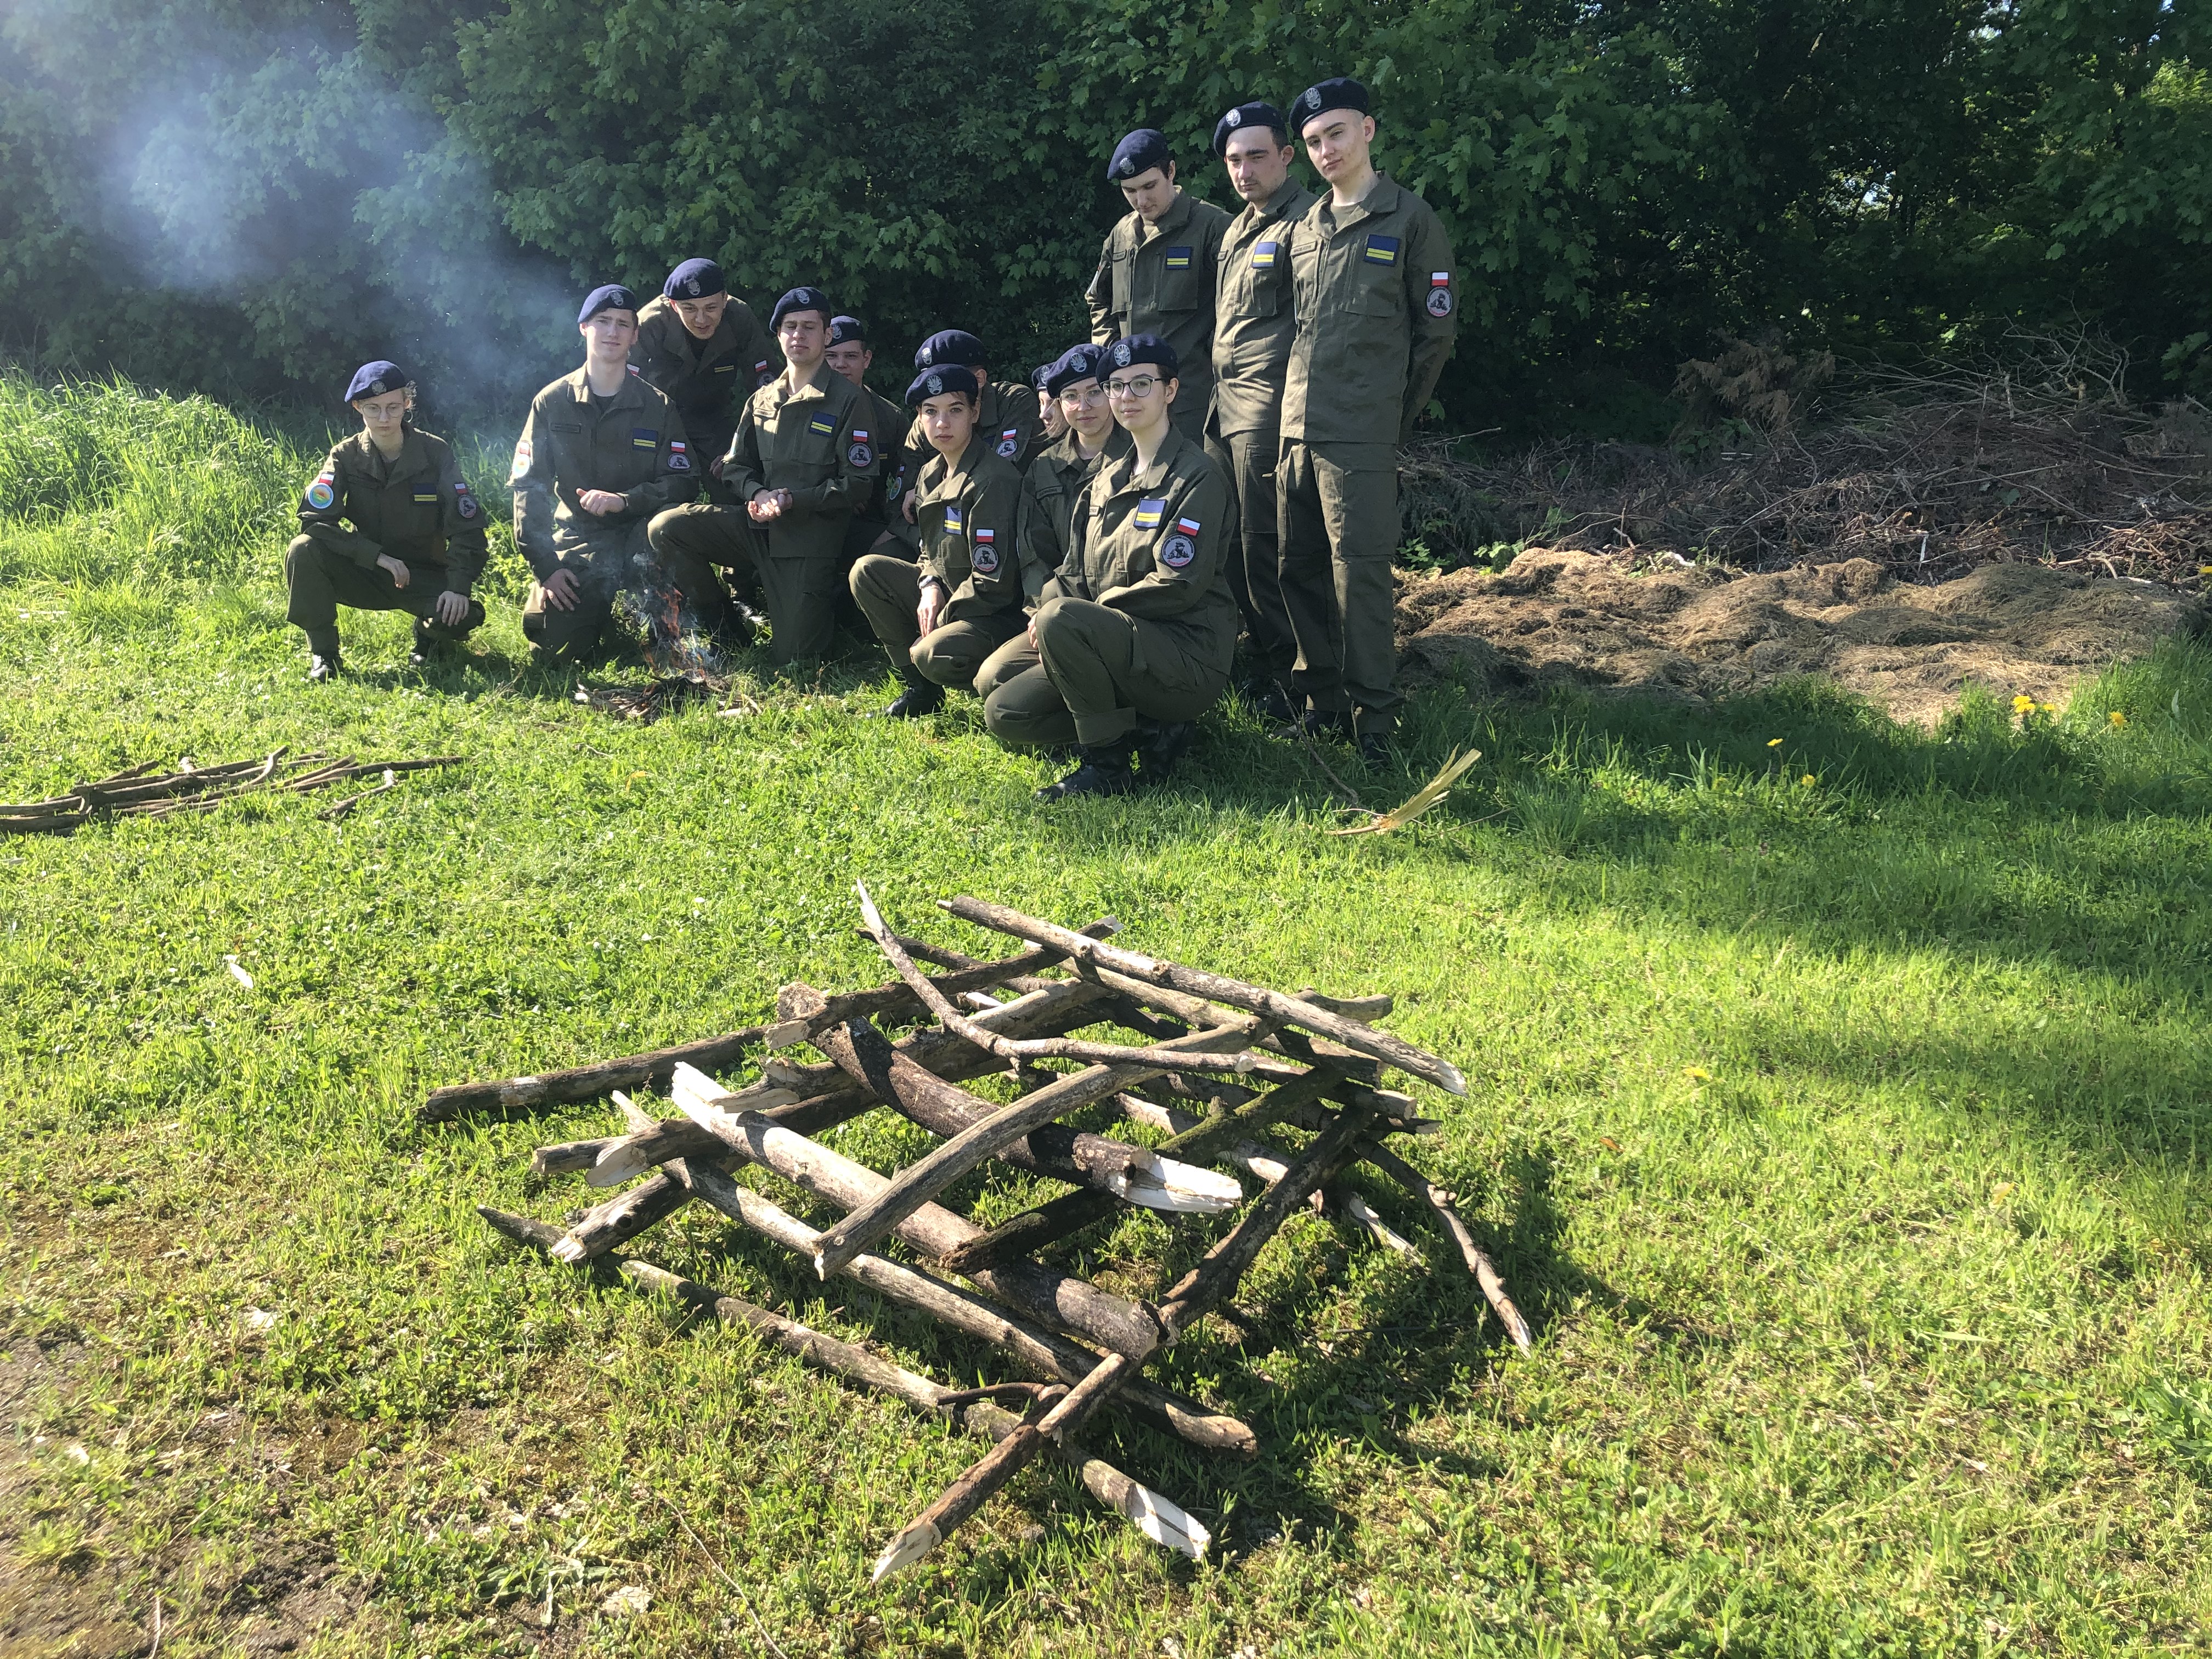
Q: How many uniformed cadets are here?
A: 13